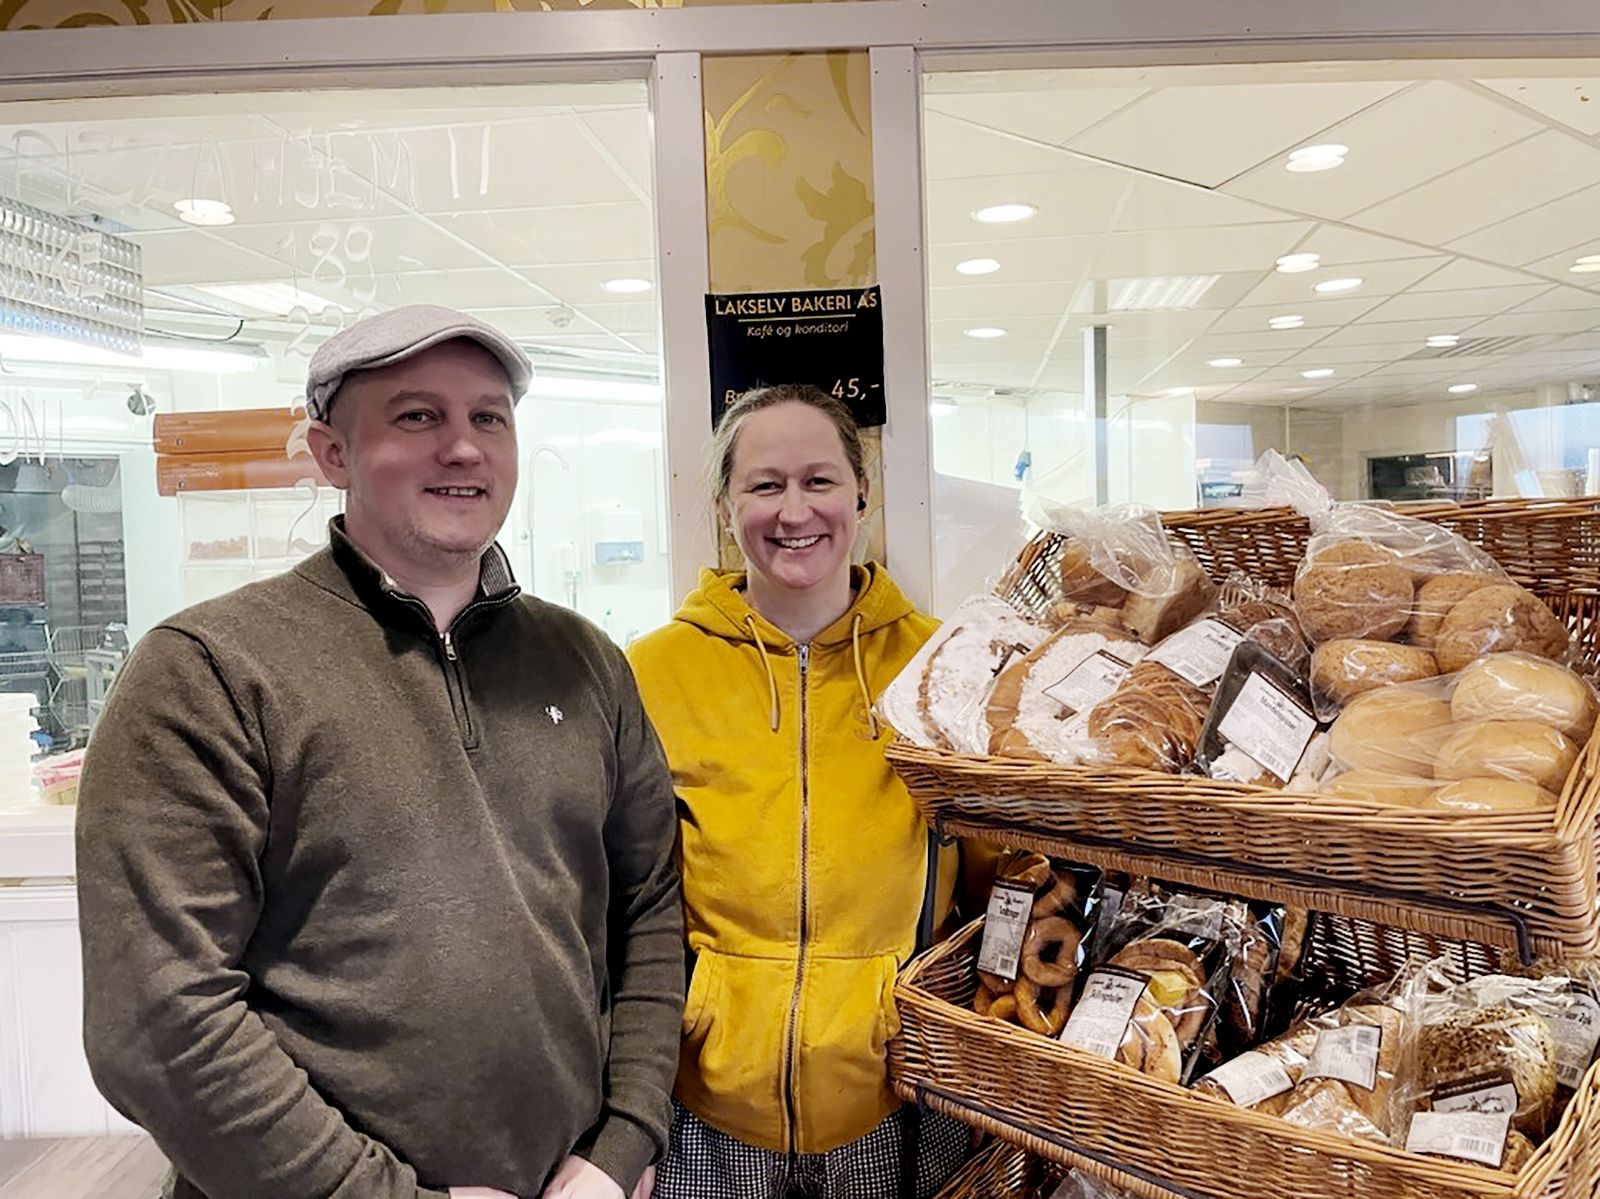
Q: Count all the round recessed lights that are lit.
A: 14